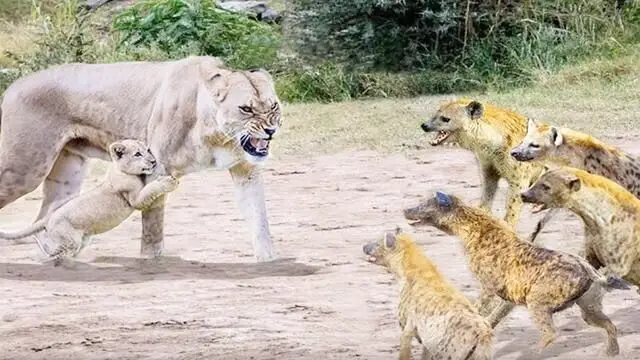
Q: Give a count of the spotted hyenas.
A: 5